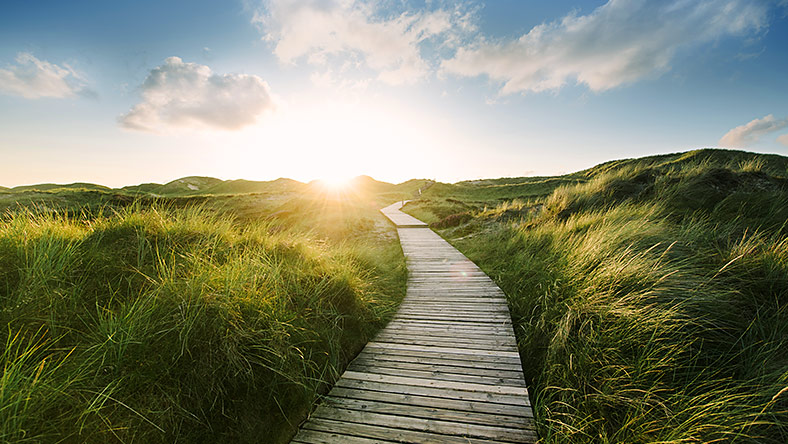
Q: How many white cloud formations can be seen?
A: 5